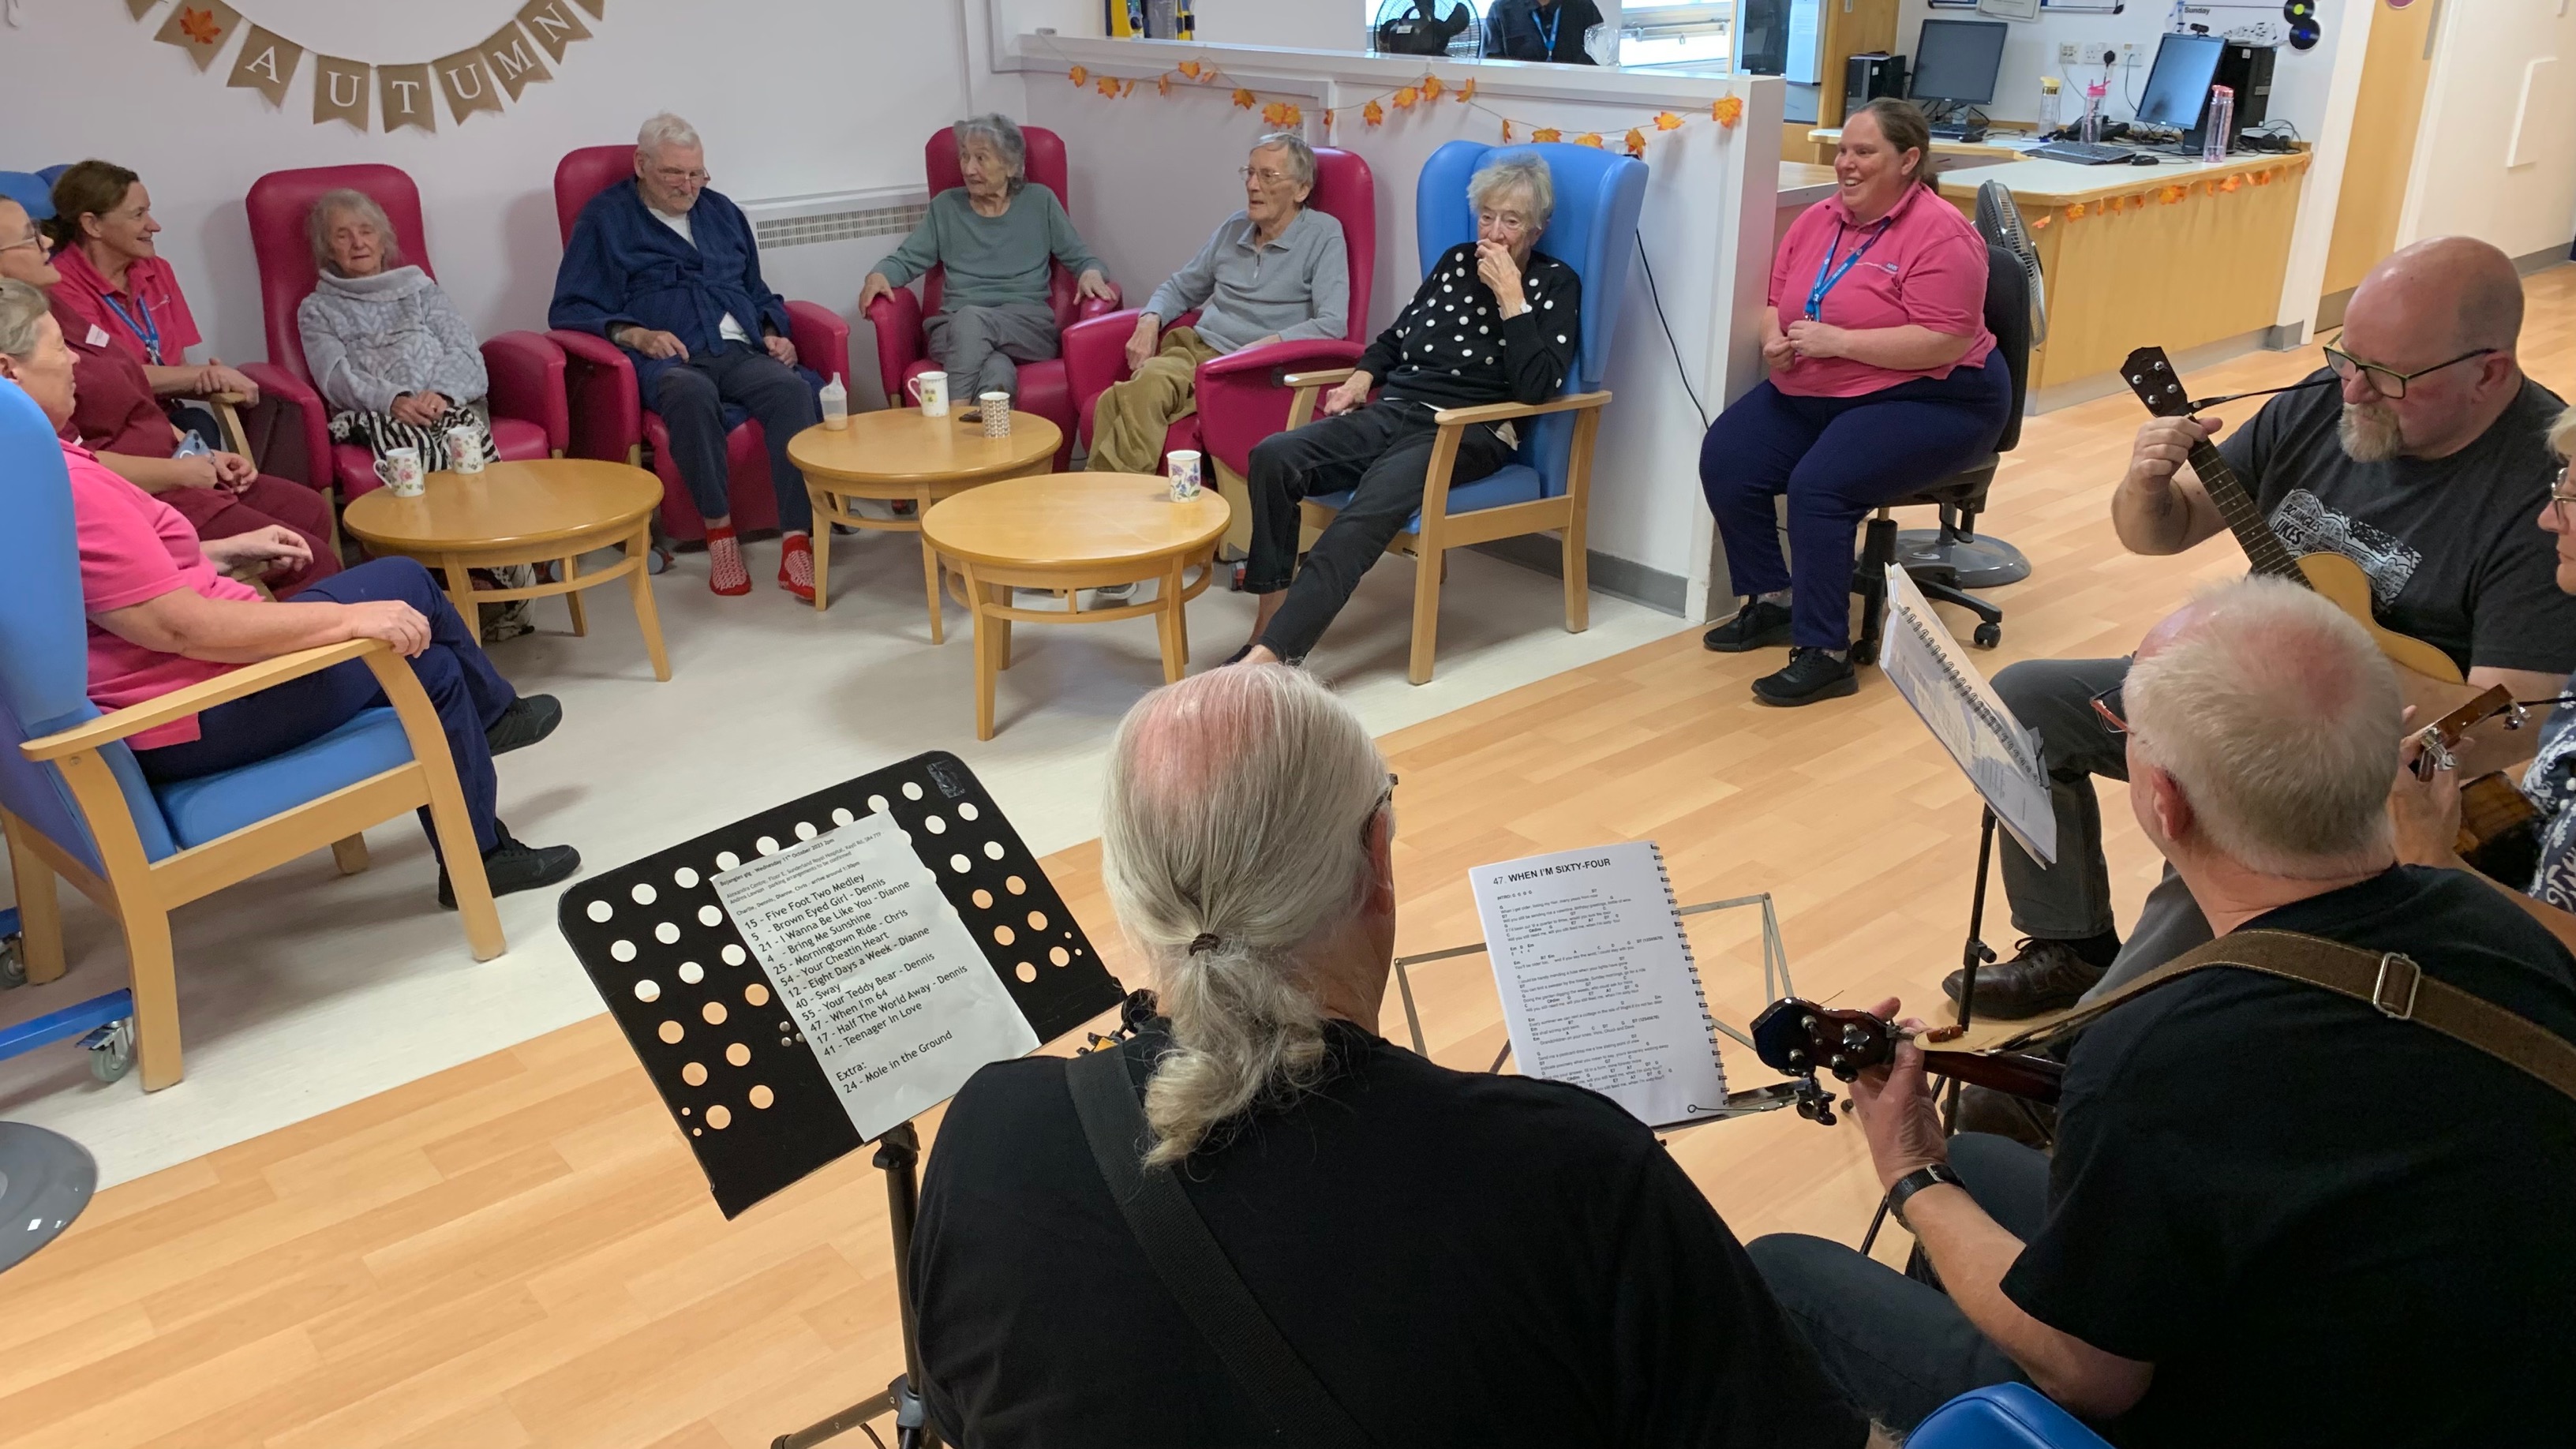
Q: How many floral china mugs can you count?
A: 3